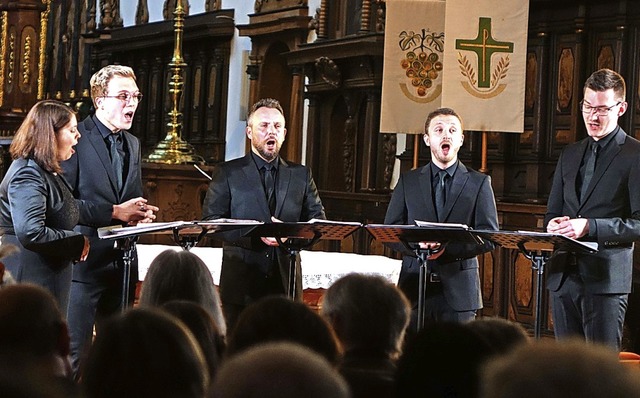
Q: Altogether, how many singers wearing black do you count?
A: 5